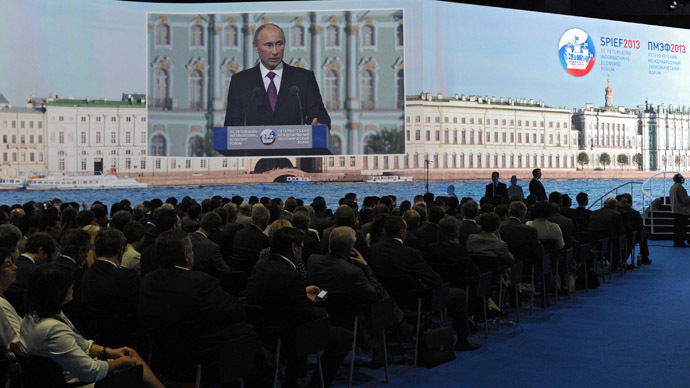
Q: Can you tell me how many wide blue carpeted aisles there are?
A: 1